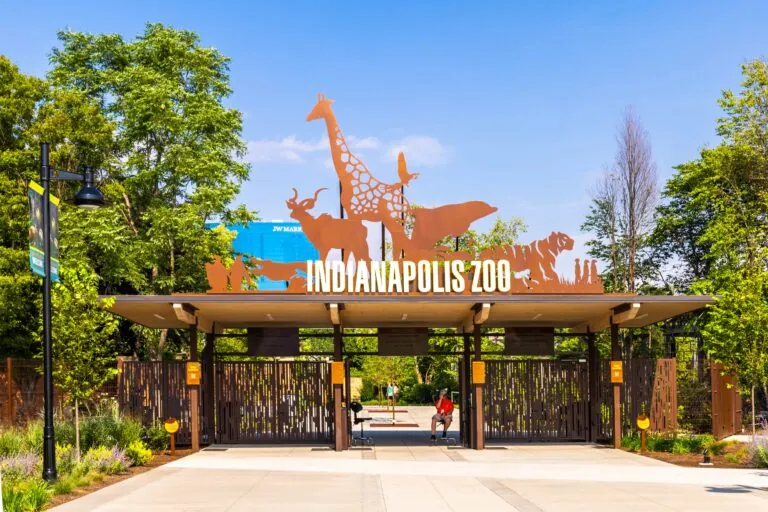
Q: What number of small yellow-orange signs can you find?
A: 6